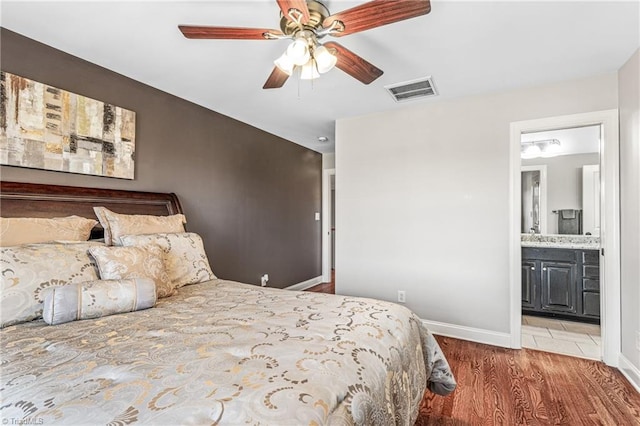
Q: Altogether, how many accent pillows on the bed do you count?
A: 2